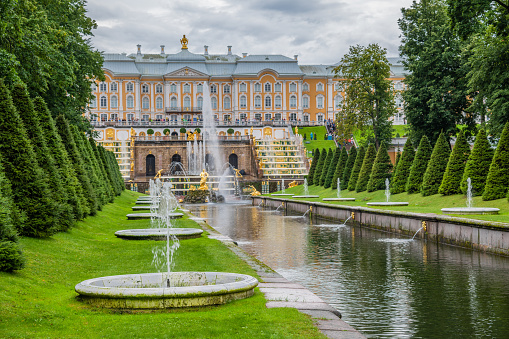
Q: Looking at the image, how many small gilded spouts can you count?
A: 5